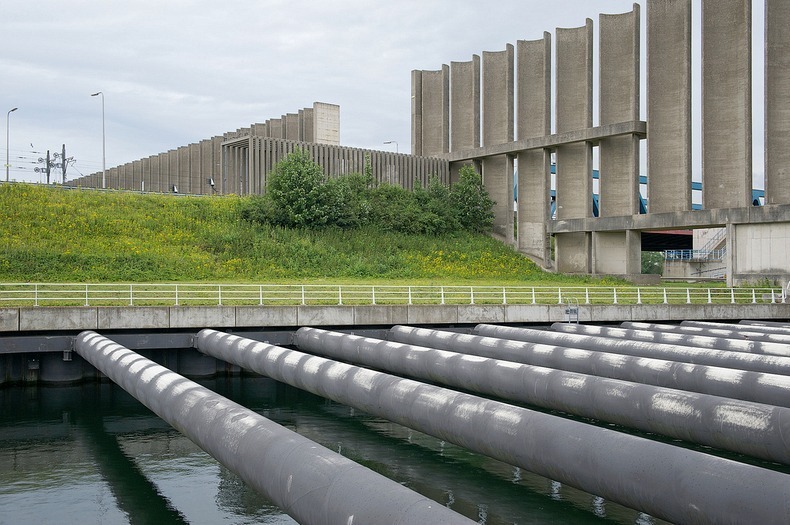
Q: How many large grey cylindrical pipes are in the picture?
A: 9